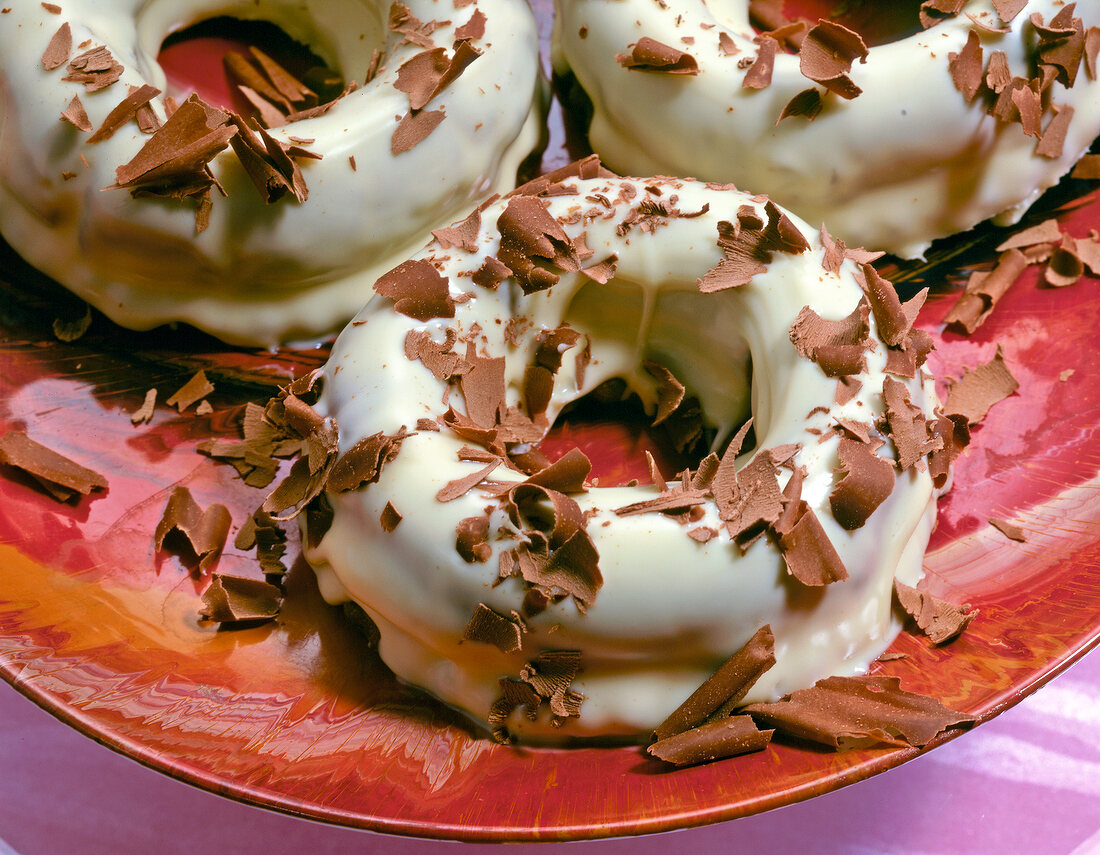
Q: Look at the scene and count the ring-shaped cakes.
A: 3